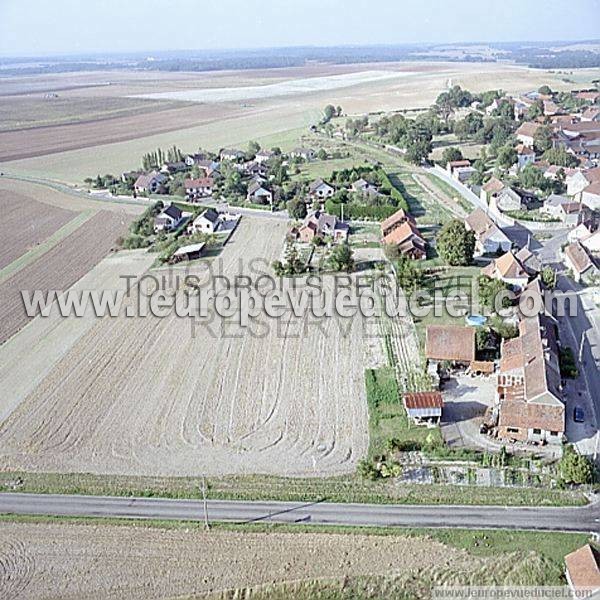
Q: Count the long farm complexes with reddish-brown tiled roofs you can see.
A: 1